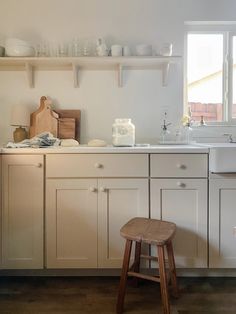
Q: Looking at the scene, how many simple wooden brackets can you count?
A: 4